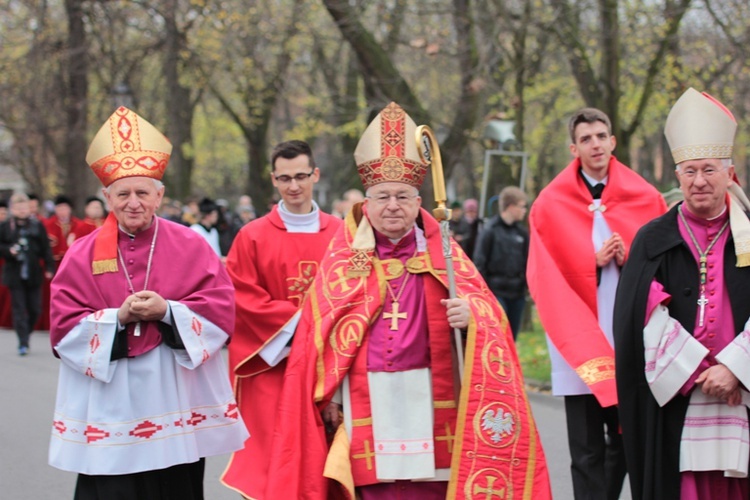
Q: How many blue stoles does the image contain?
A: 0